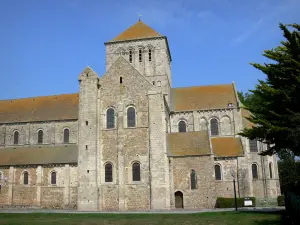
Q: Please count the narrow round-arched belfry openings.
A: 3